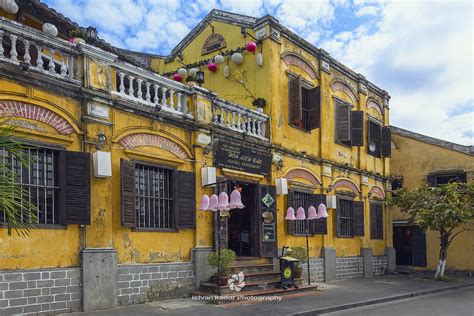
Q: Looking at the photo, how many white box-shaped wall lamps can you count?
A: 4